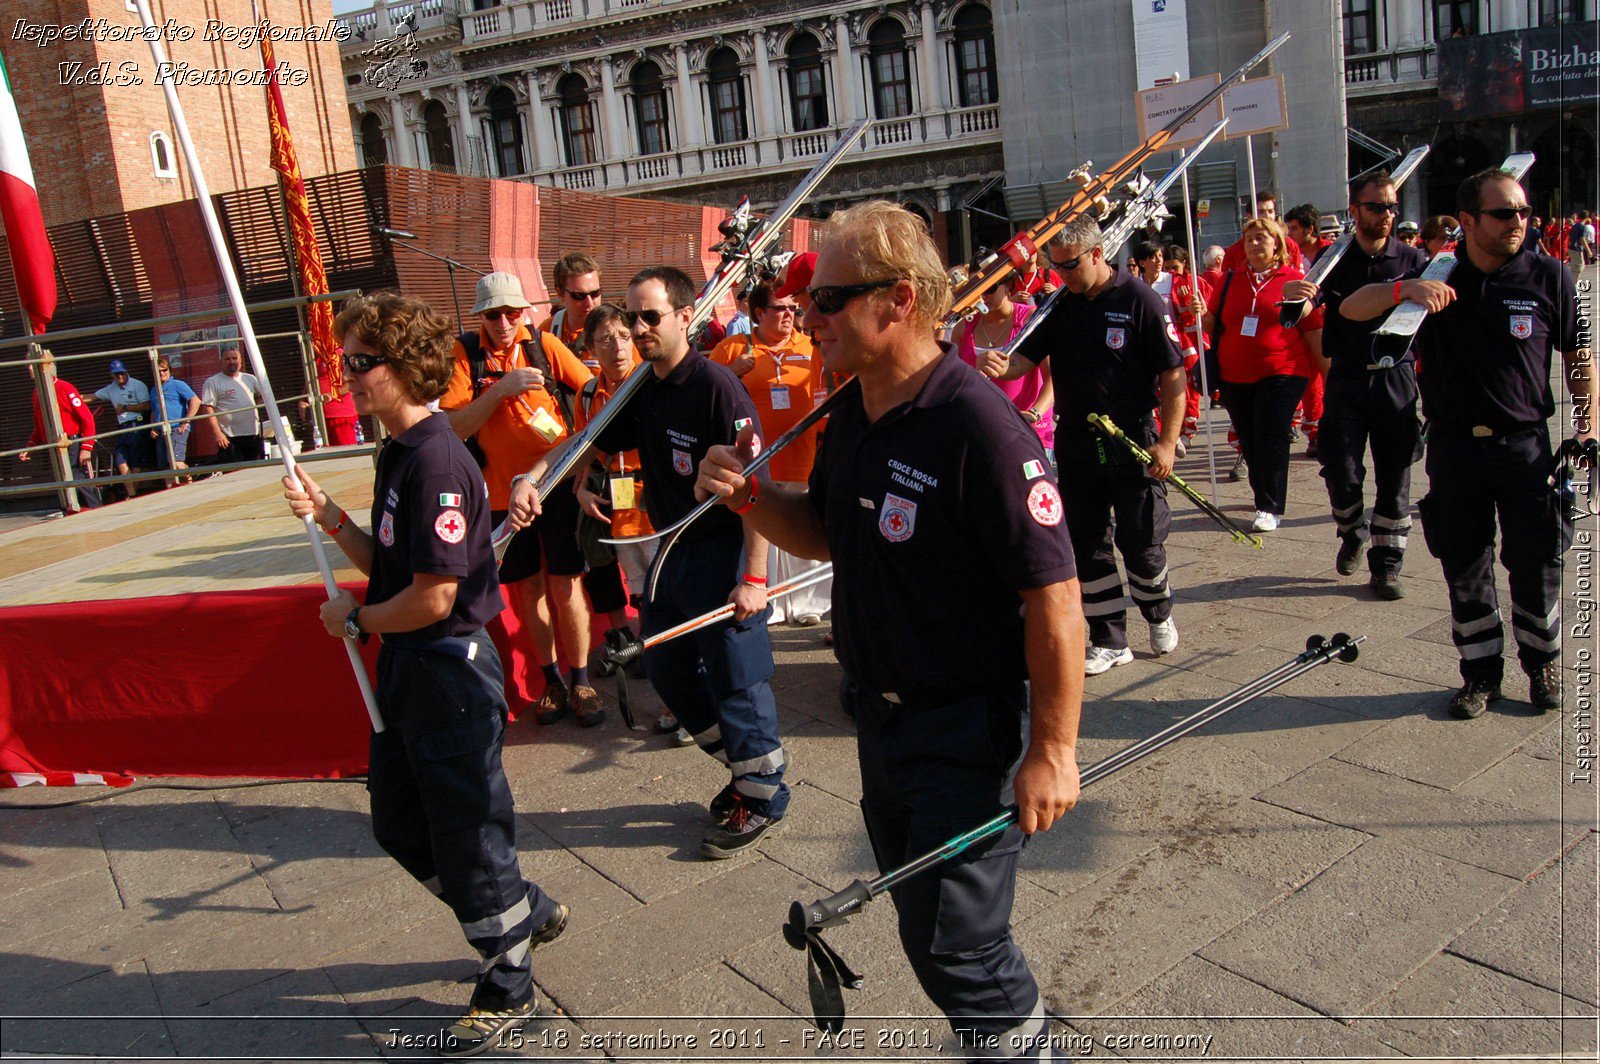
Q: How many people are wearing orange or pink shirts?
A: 6